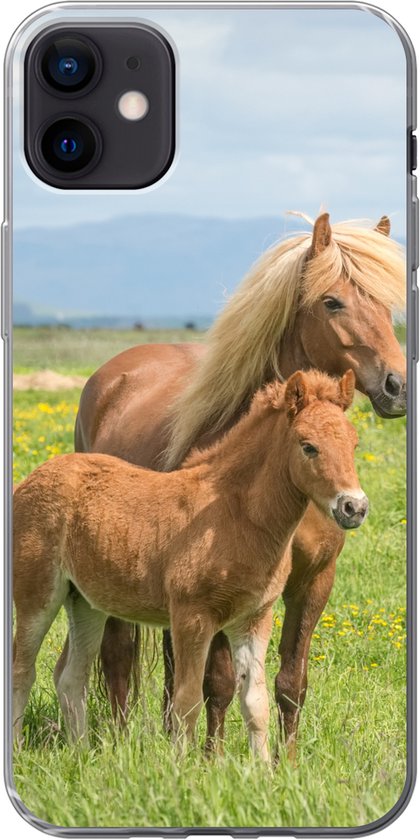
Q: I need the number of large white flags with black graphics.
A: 0